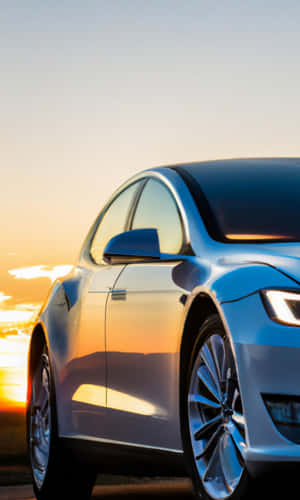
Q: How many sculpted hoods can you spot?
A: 1